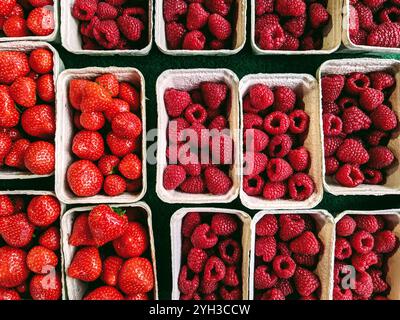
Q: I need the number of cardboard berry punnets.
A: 15